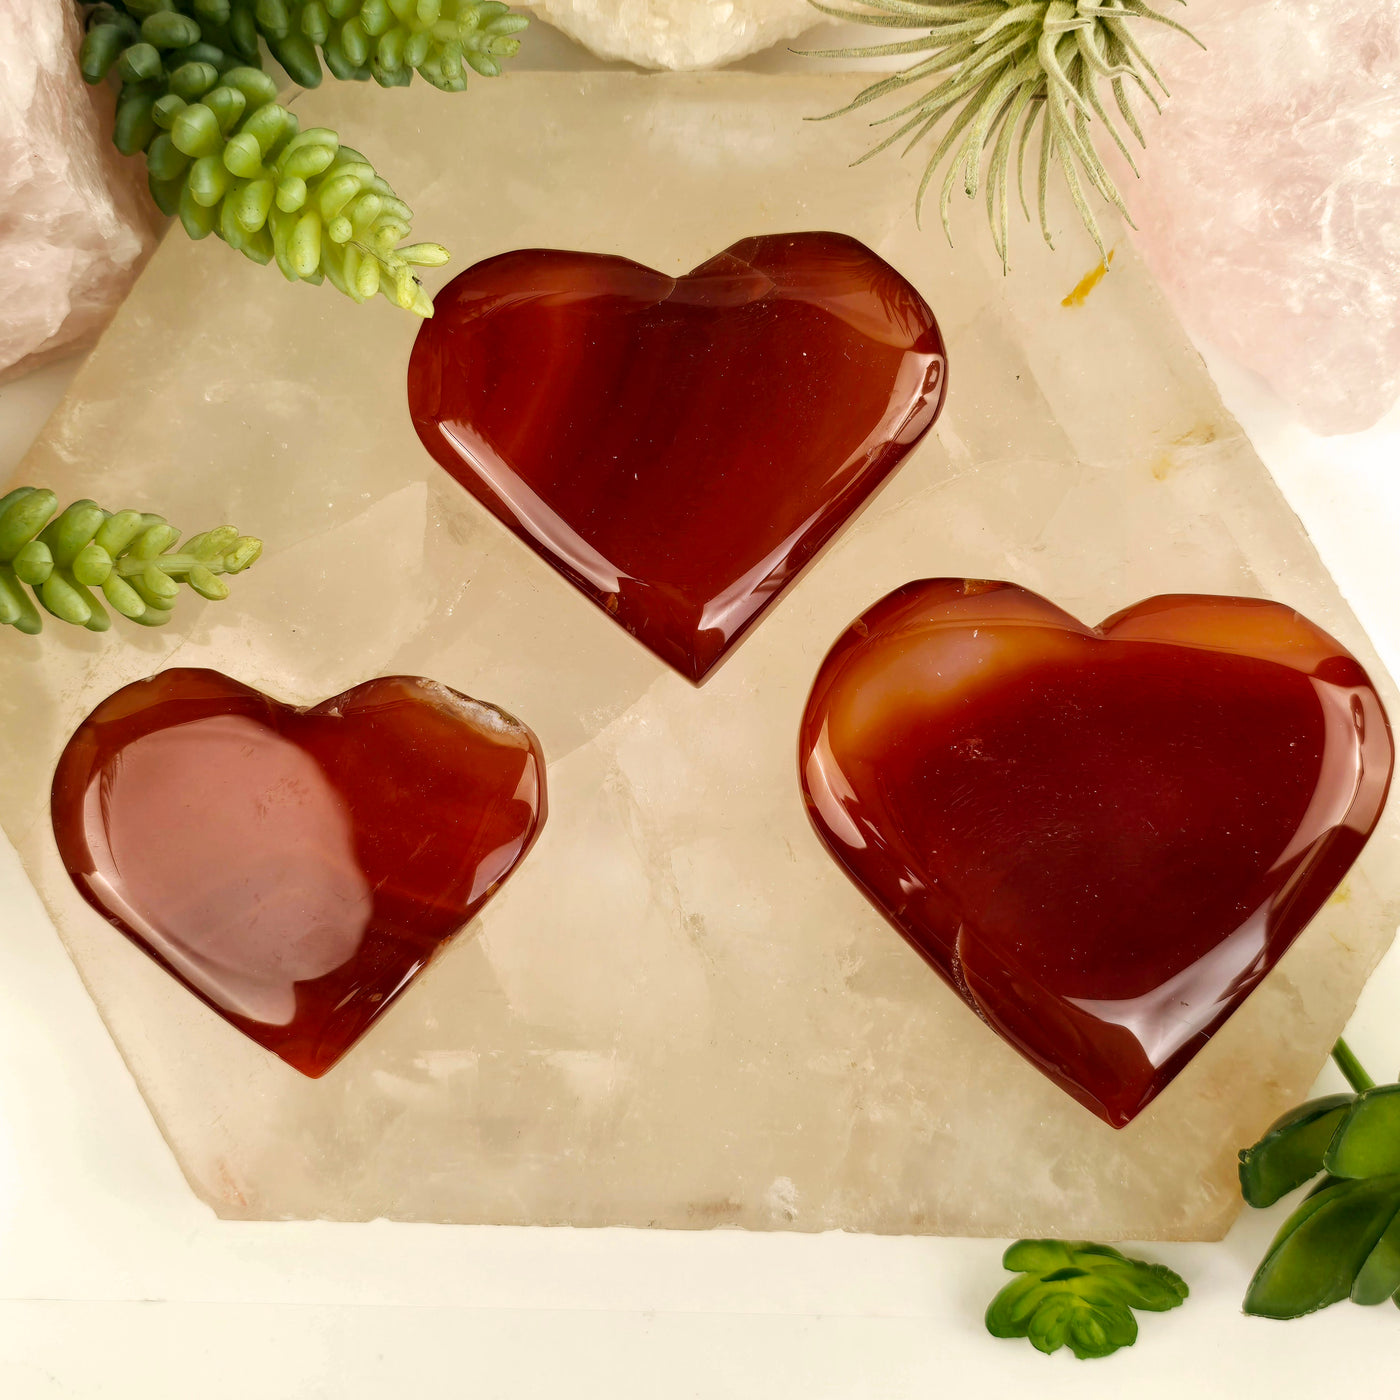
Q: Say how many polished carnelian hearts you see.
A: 3